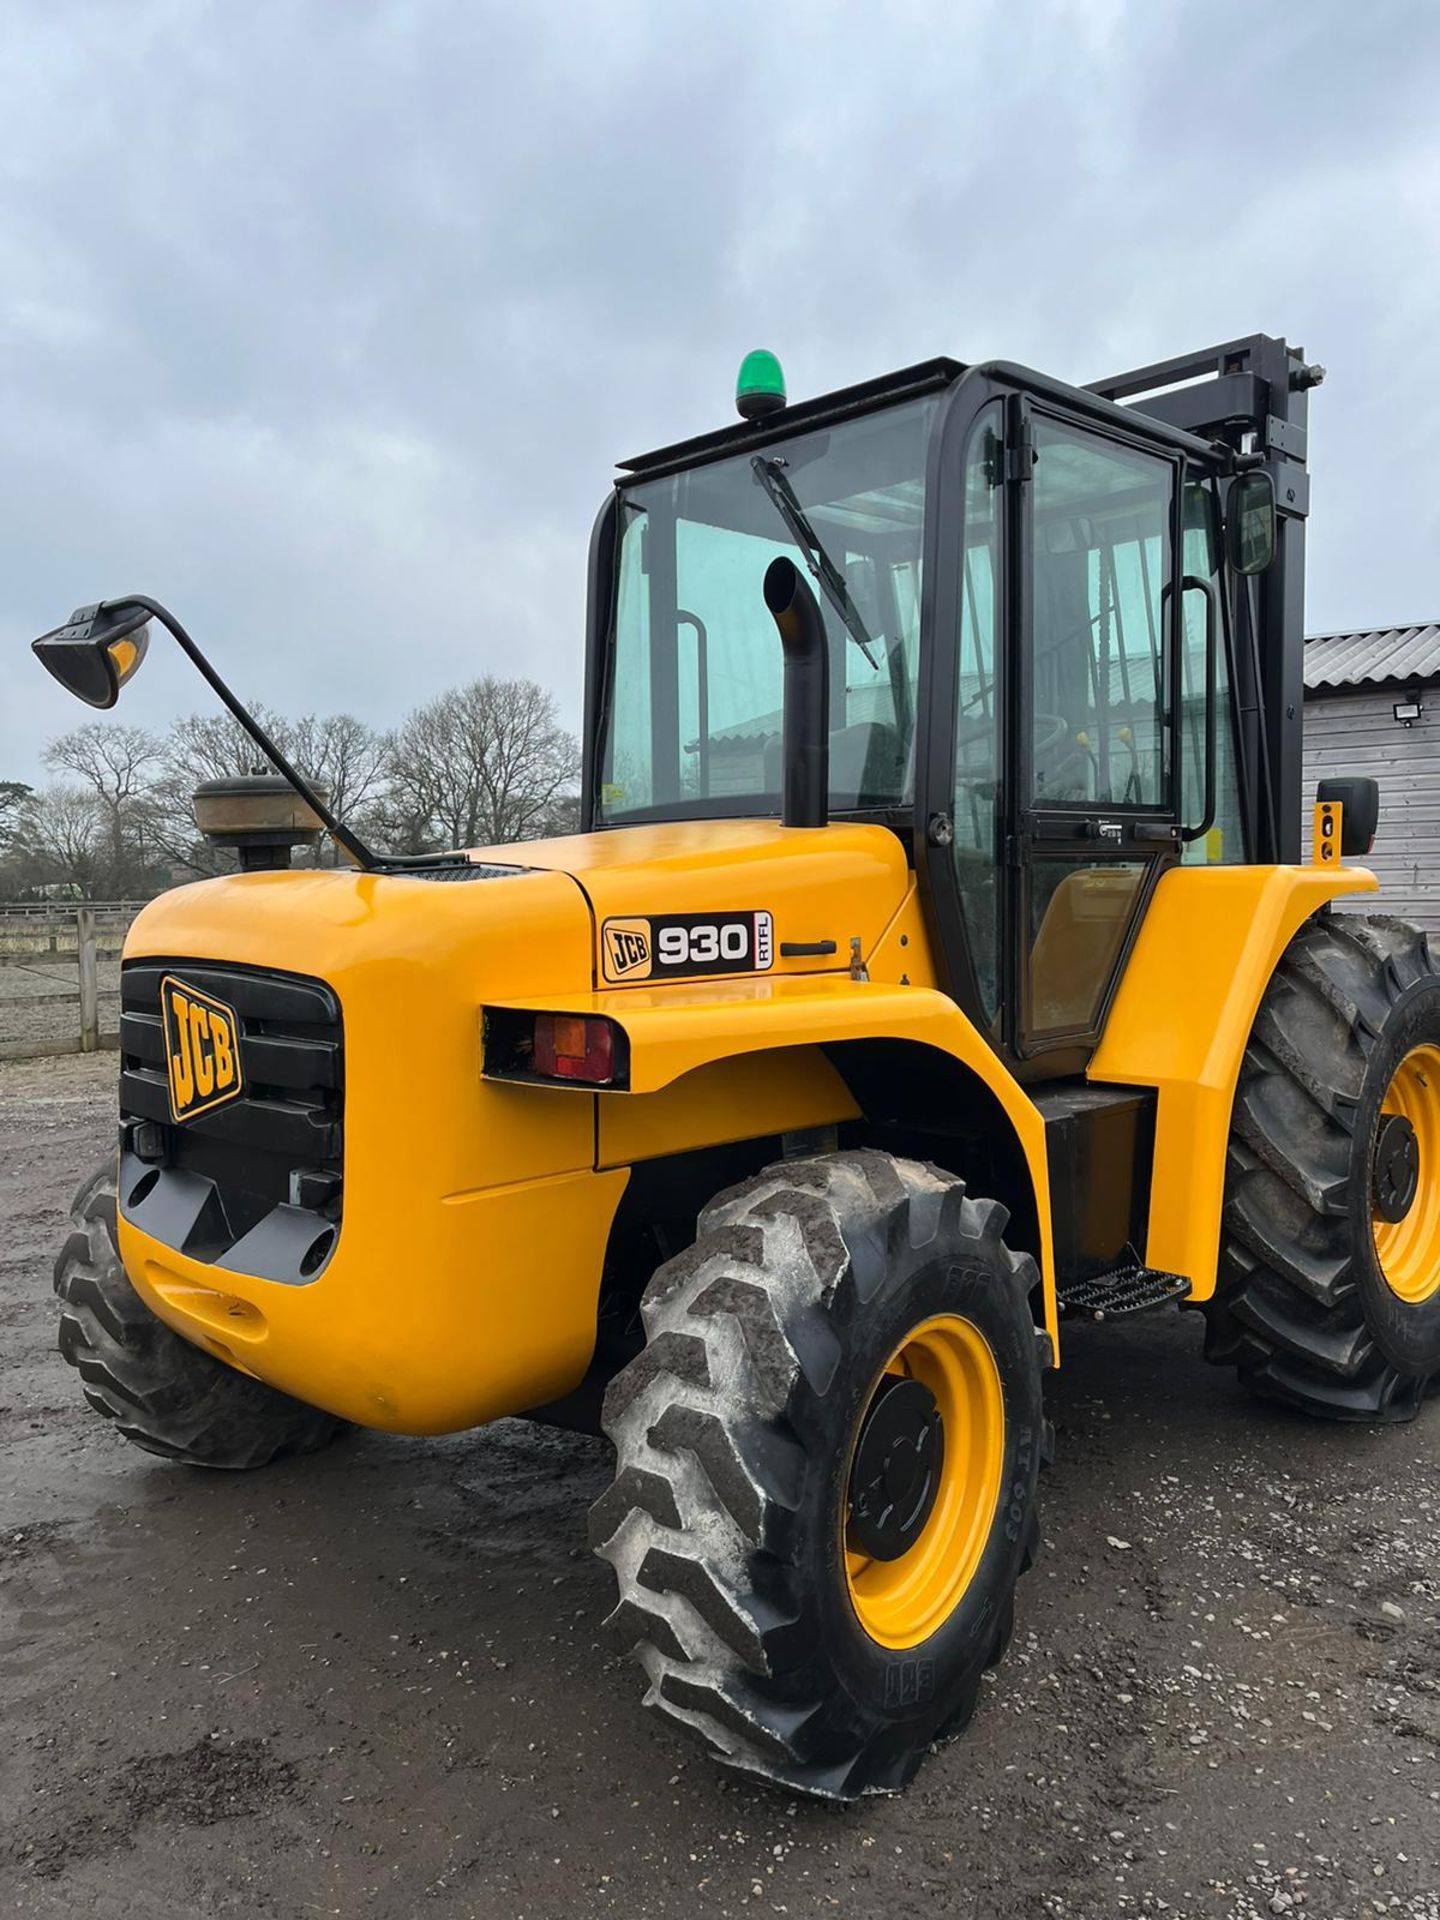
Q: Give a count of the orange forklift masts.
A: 0